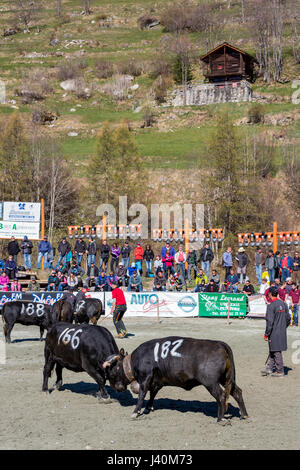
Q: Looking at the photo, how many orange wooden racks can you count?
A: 3